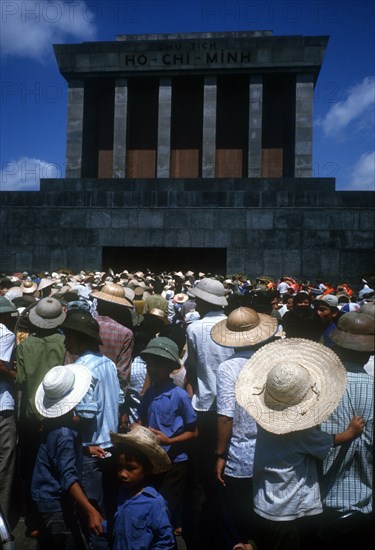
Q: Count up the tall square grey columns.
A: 6